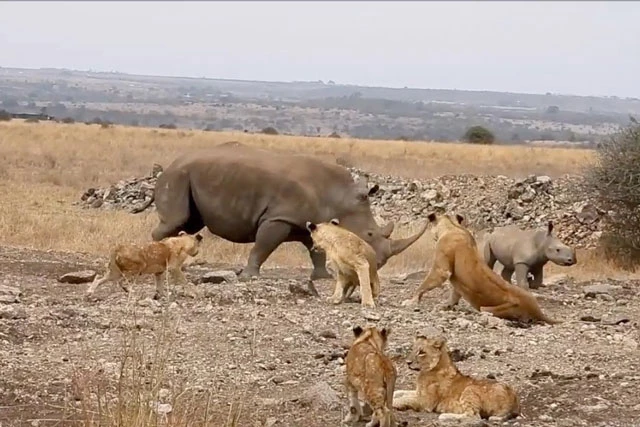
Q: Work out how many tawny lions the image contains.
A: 5